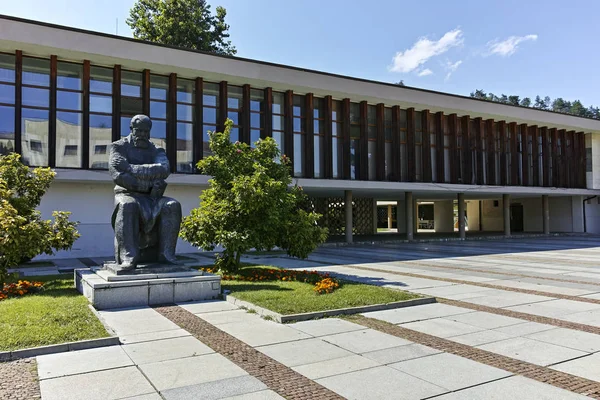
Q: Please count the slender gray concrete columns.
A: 5